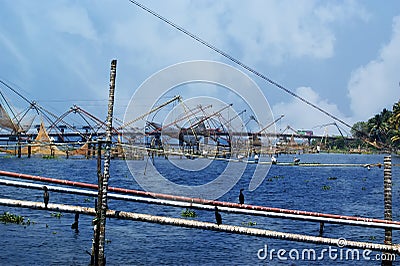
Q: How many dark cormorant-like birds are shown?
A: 3